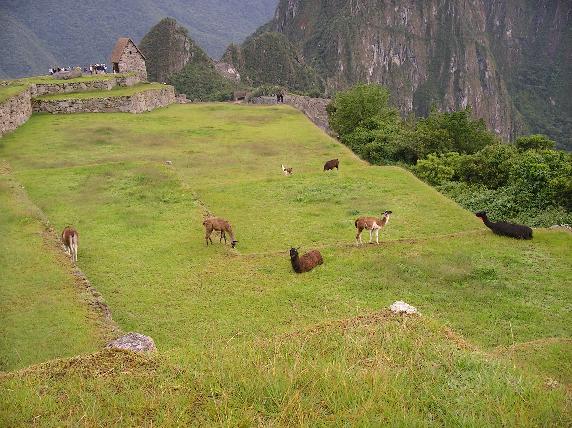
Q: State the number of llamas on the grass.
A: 7